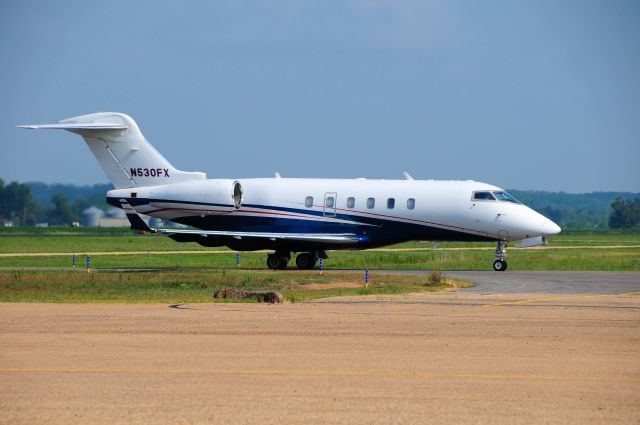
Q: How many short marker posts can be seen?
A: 5